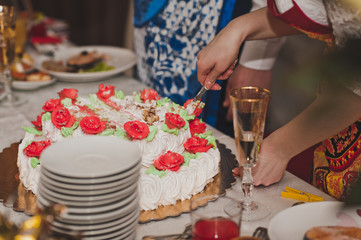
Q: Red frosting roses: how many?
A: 14